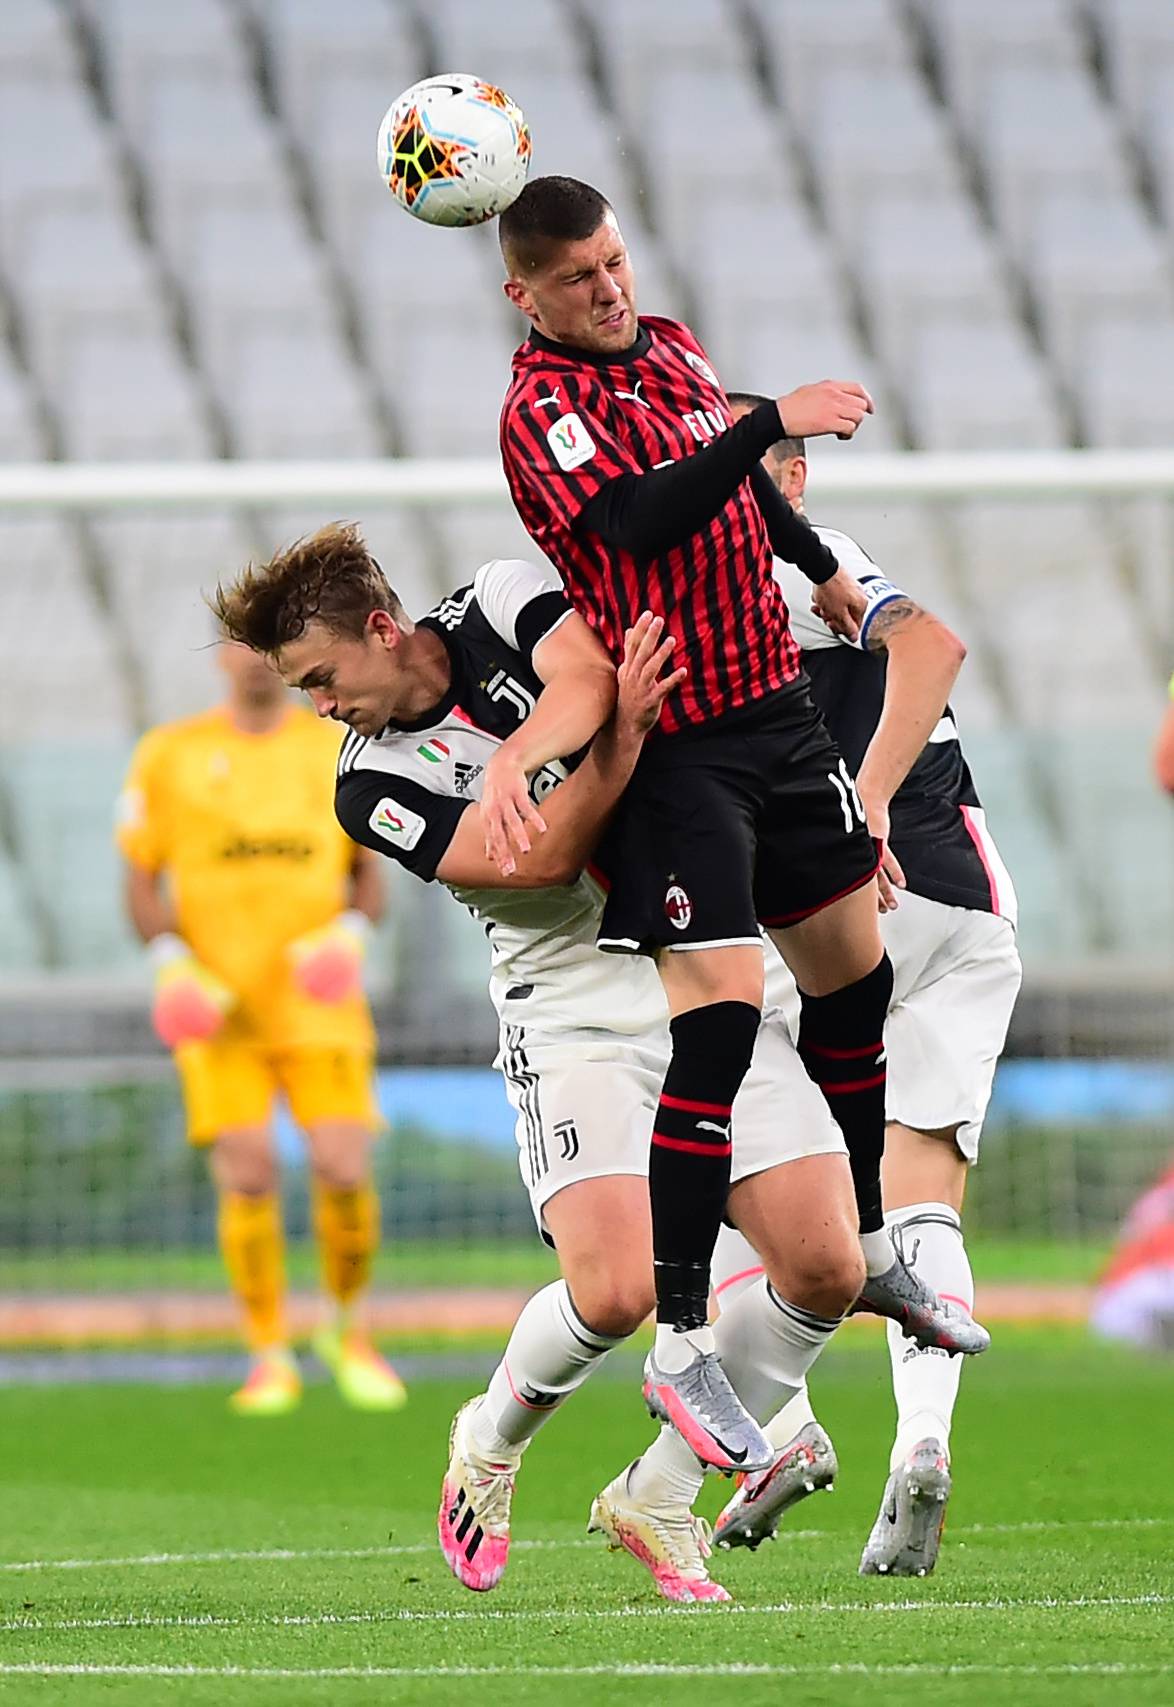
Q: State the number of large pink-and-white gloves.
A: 2